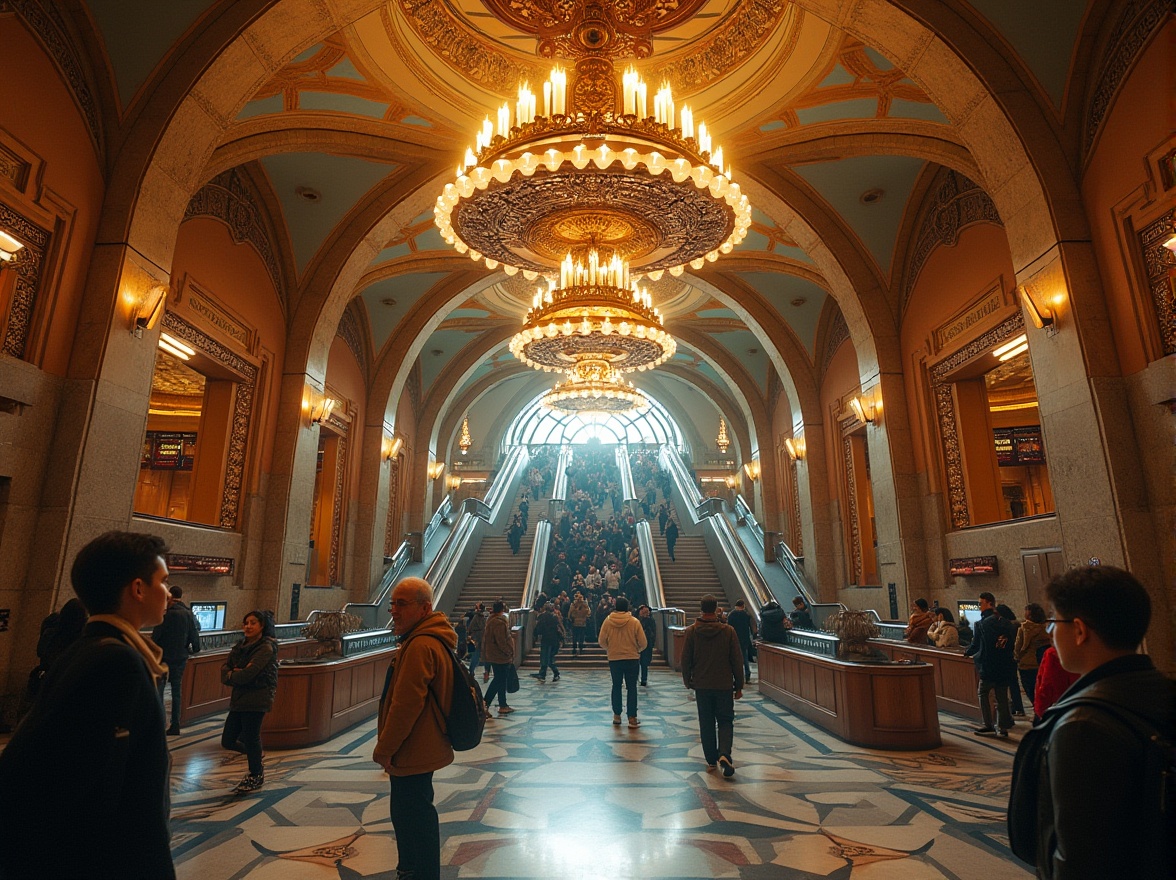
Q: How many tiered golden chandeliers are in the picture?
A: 3